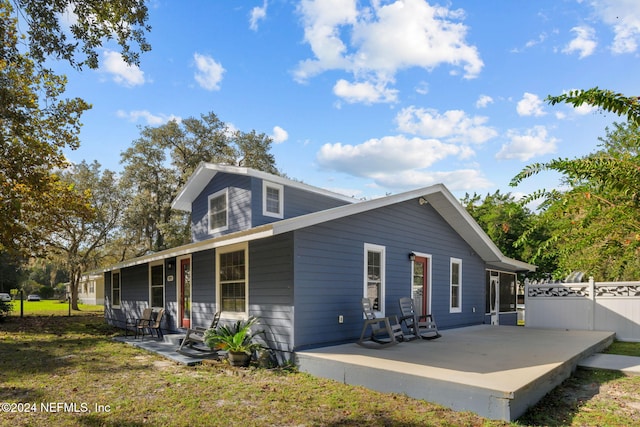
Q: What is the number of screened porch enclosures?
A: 1